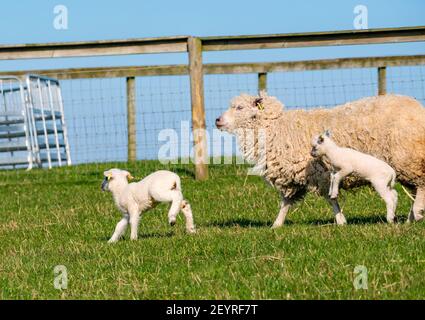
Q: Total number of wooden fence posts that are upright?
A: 4